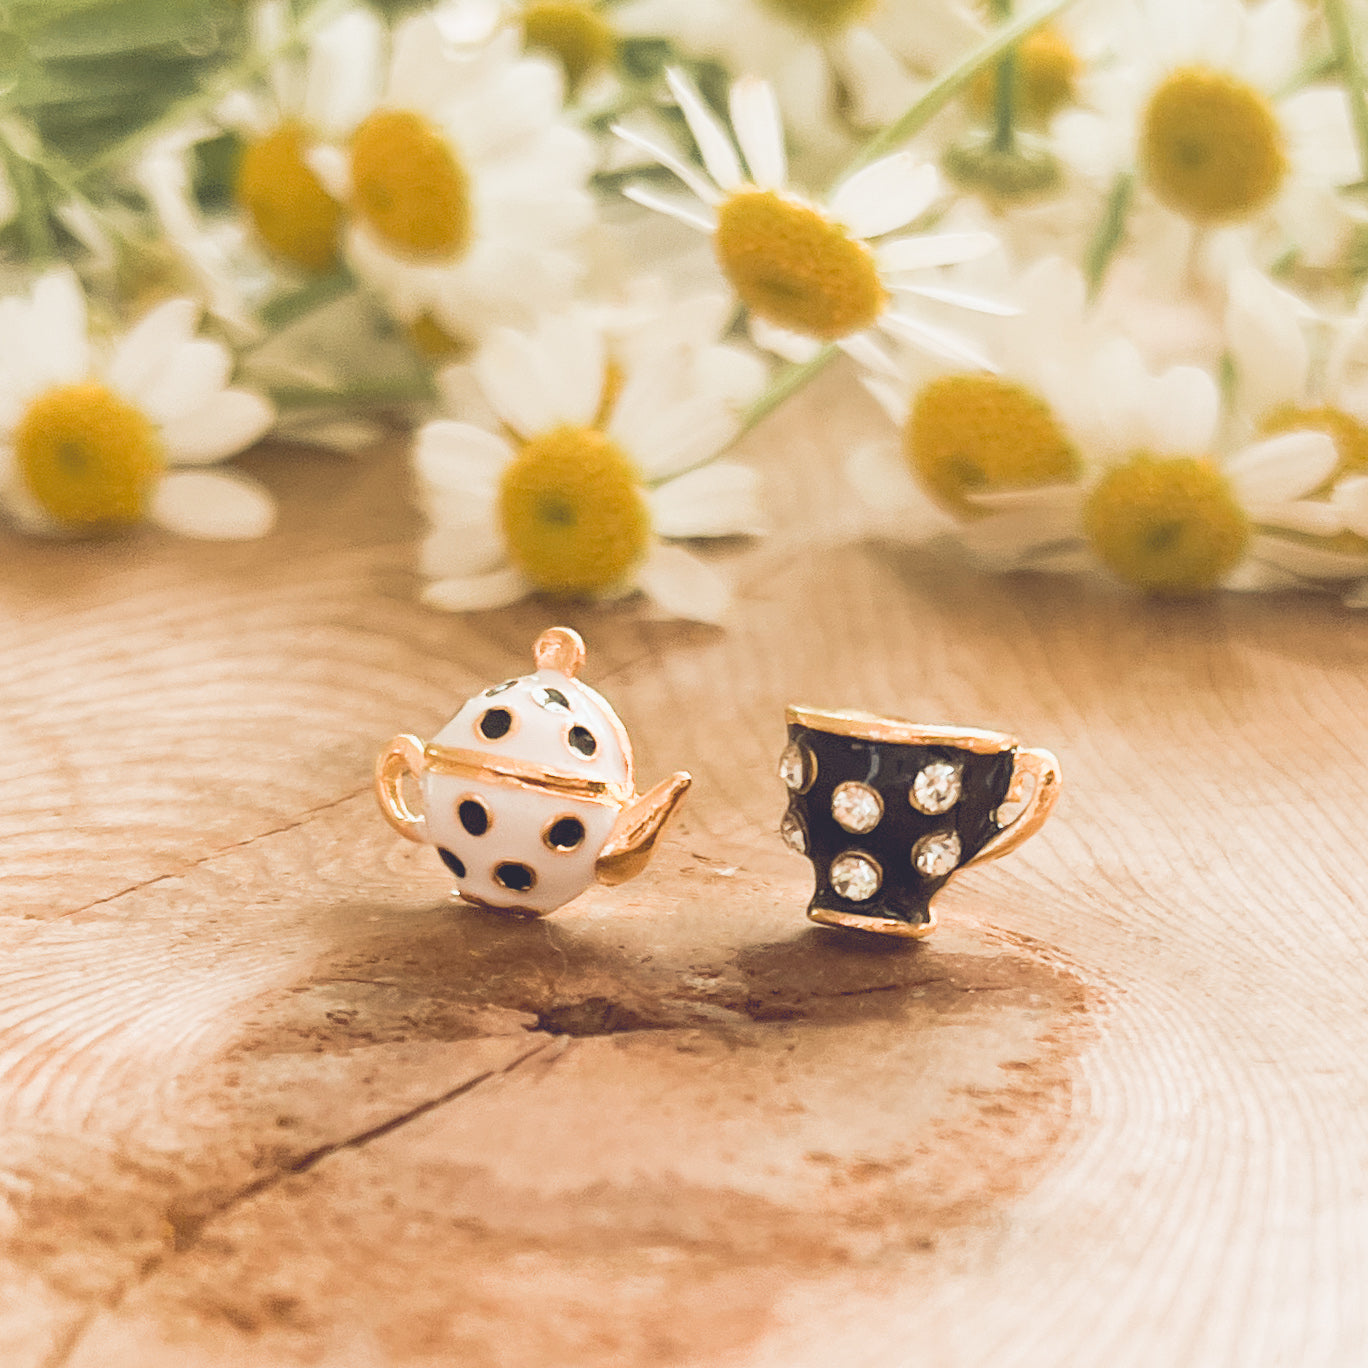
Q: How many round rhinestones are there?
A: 6